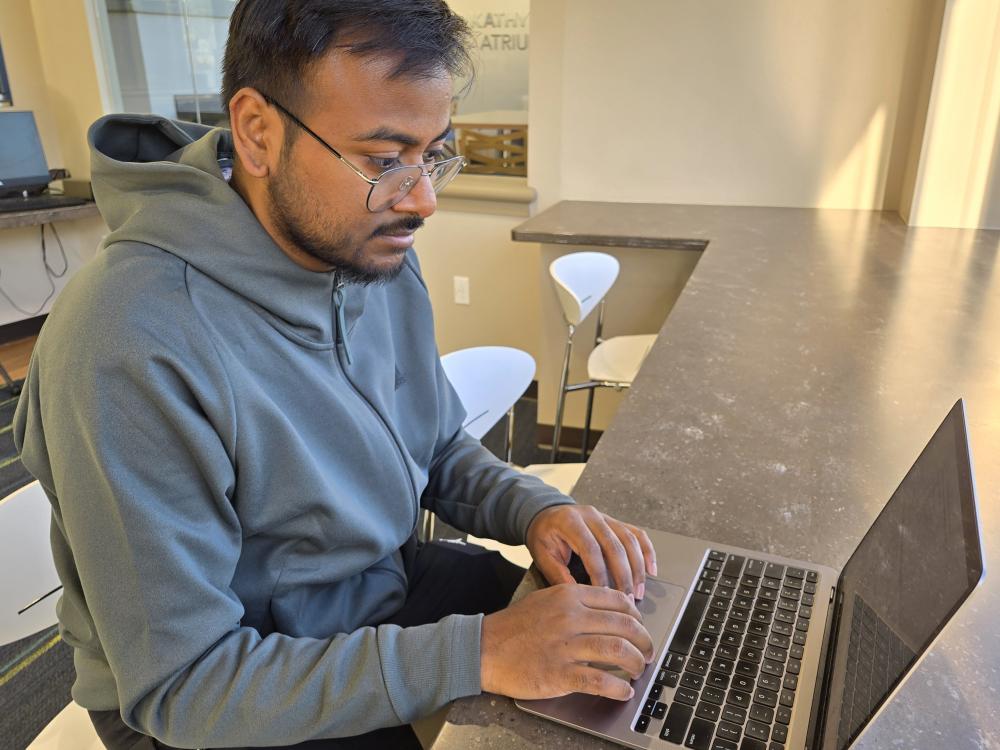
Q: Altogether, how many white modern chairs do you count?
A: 3